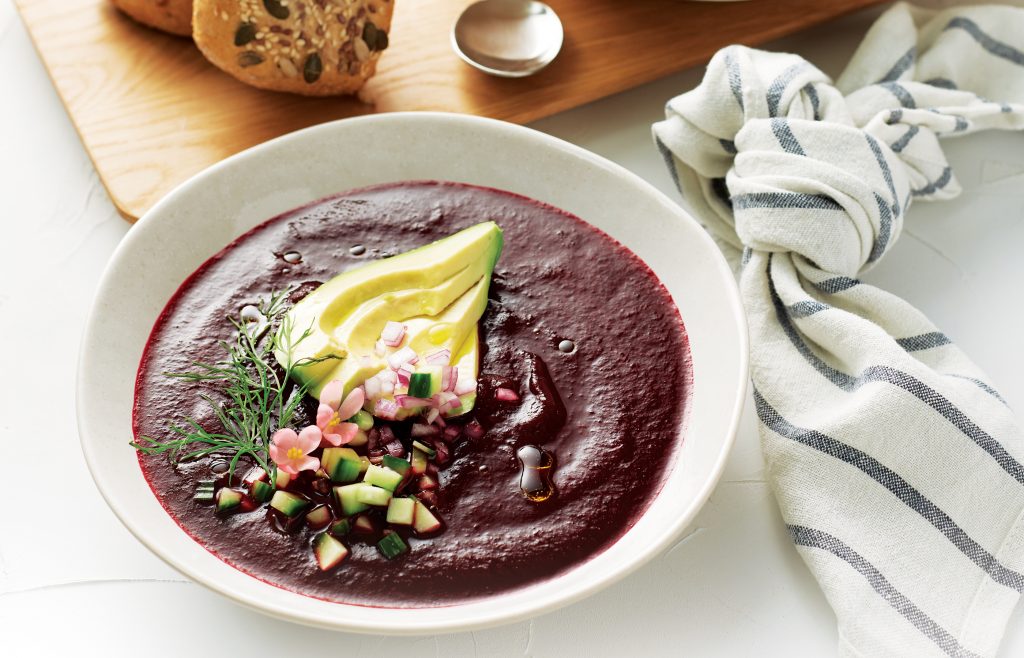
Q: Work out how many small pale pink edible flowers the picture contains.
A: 2